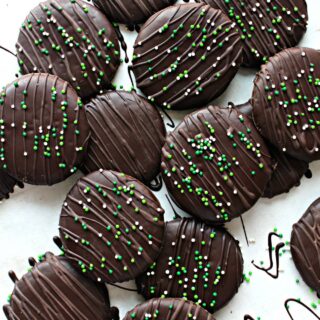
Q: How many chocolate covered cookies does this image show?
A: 15